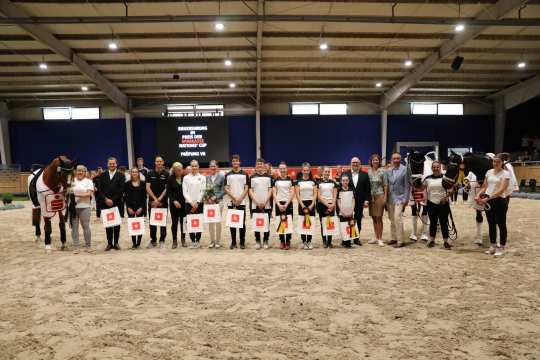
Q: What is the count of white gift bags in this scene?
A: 11